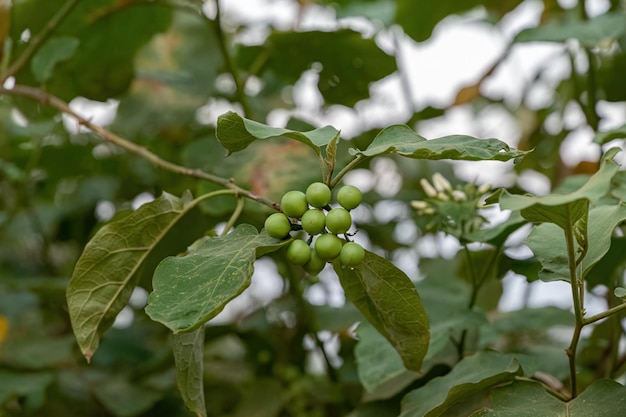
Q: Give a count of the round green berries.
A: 10